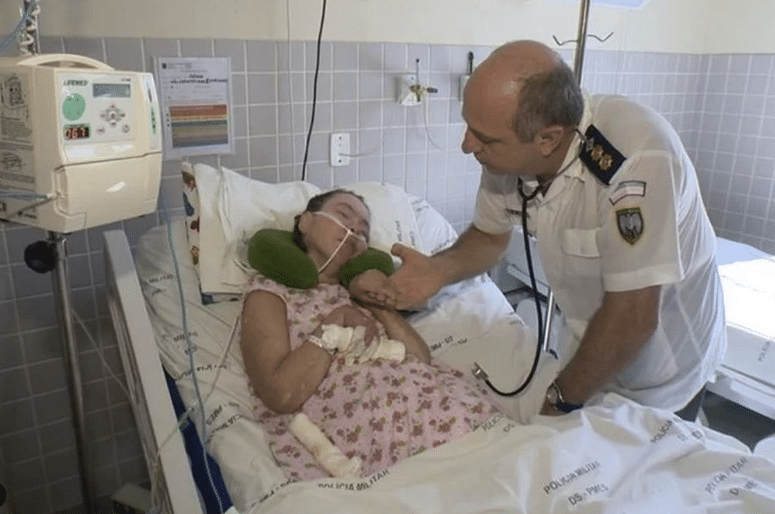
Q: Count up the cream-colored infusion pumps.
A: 1